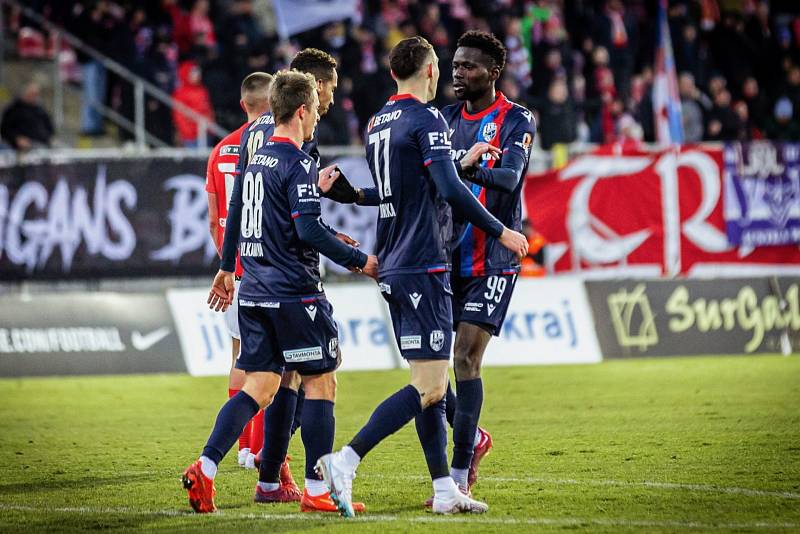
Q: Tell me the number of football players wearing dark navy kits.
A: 4